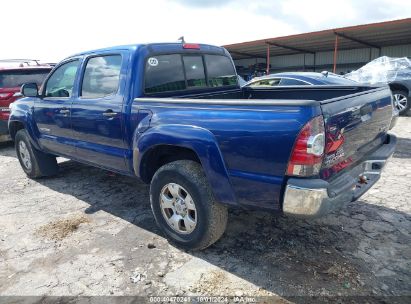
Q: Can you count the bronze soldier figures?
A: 0